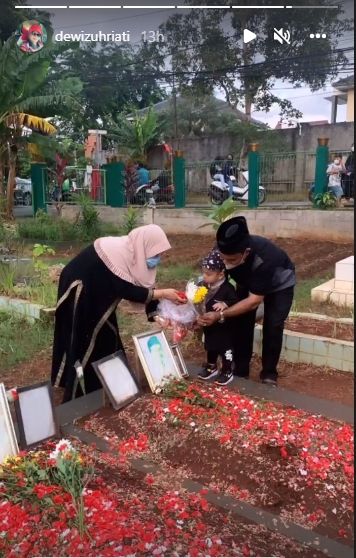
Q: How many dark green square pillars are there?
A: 5